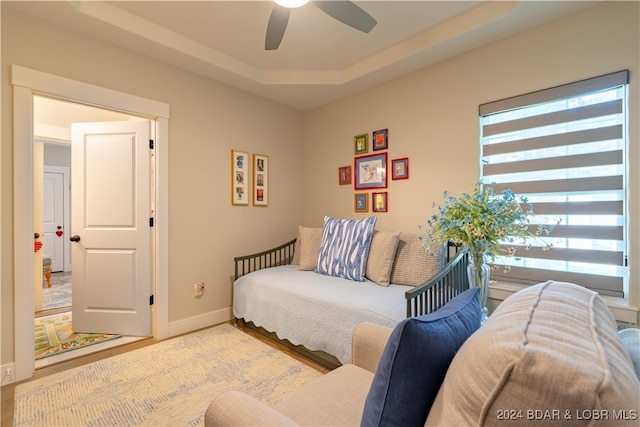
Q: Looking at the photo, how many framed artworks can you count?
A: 9